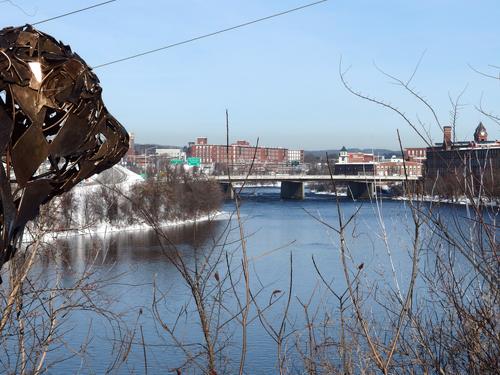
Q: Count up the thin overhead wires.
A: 2